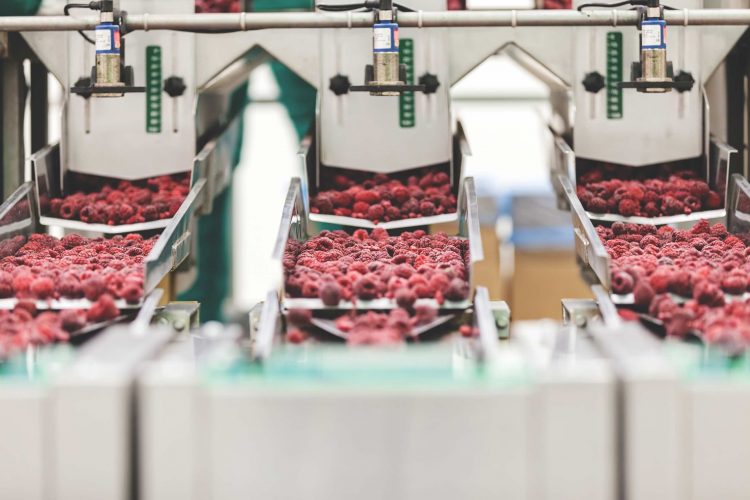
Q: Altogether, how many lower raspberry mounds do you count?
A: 3